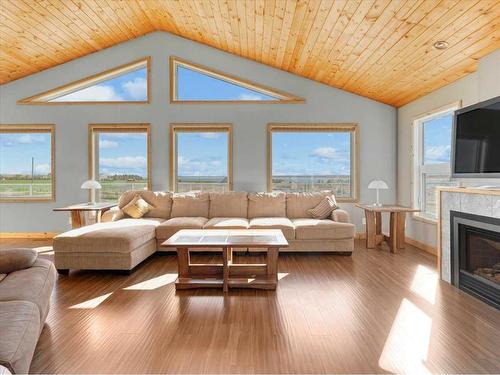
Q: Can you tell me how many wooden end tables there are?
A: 2